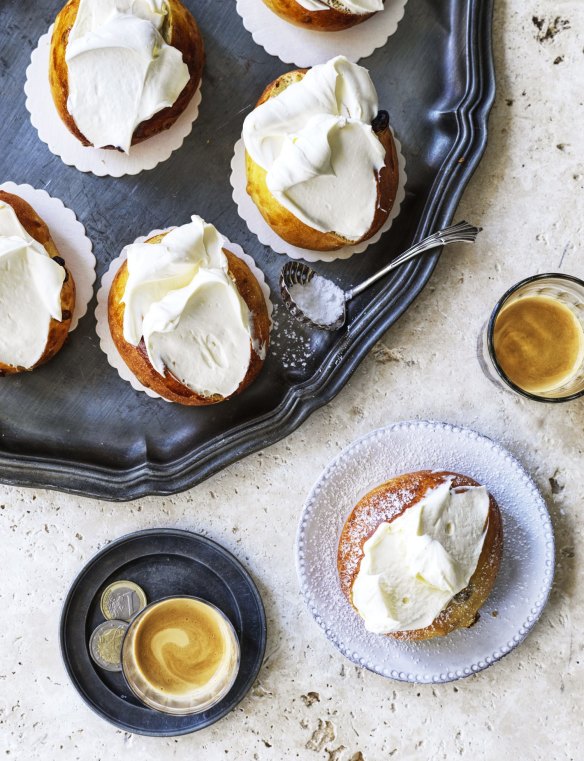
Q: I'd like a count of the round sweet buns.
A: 6